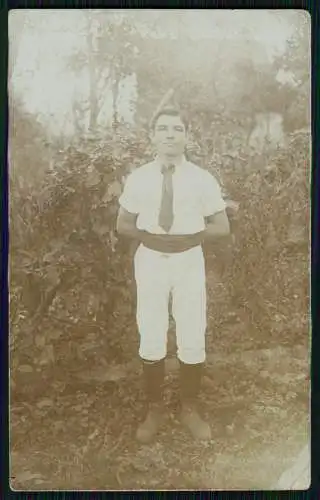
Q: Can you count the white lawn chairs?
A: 0